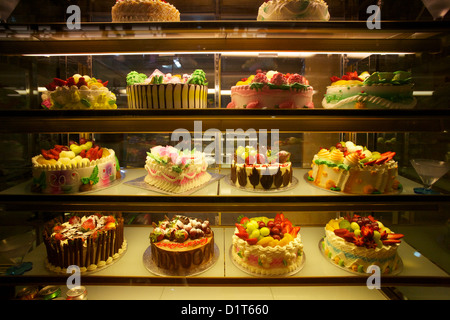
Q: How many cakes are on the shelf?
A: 14